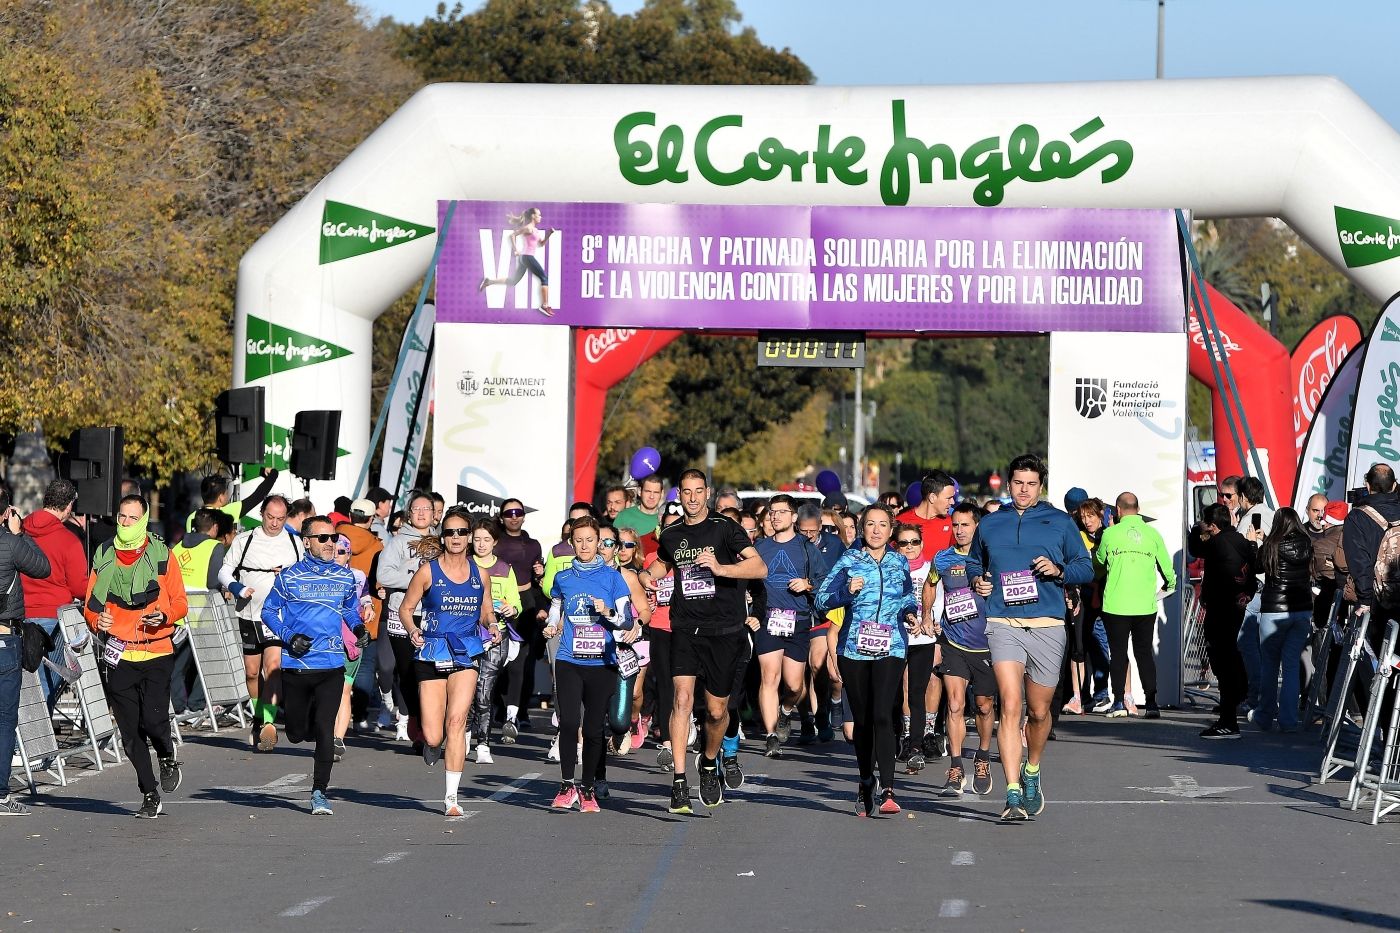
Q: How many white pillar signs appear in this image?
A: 2